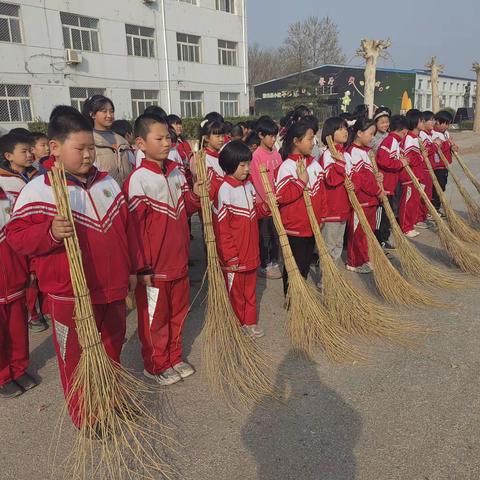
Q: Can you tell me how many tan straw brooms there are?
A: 10